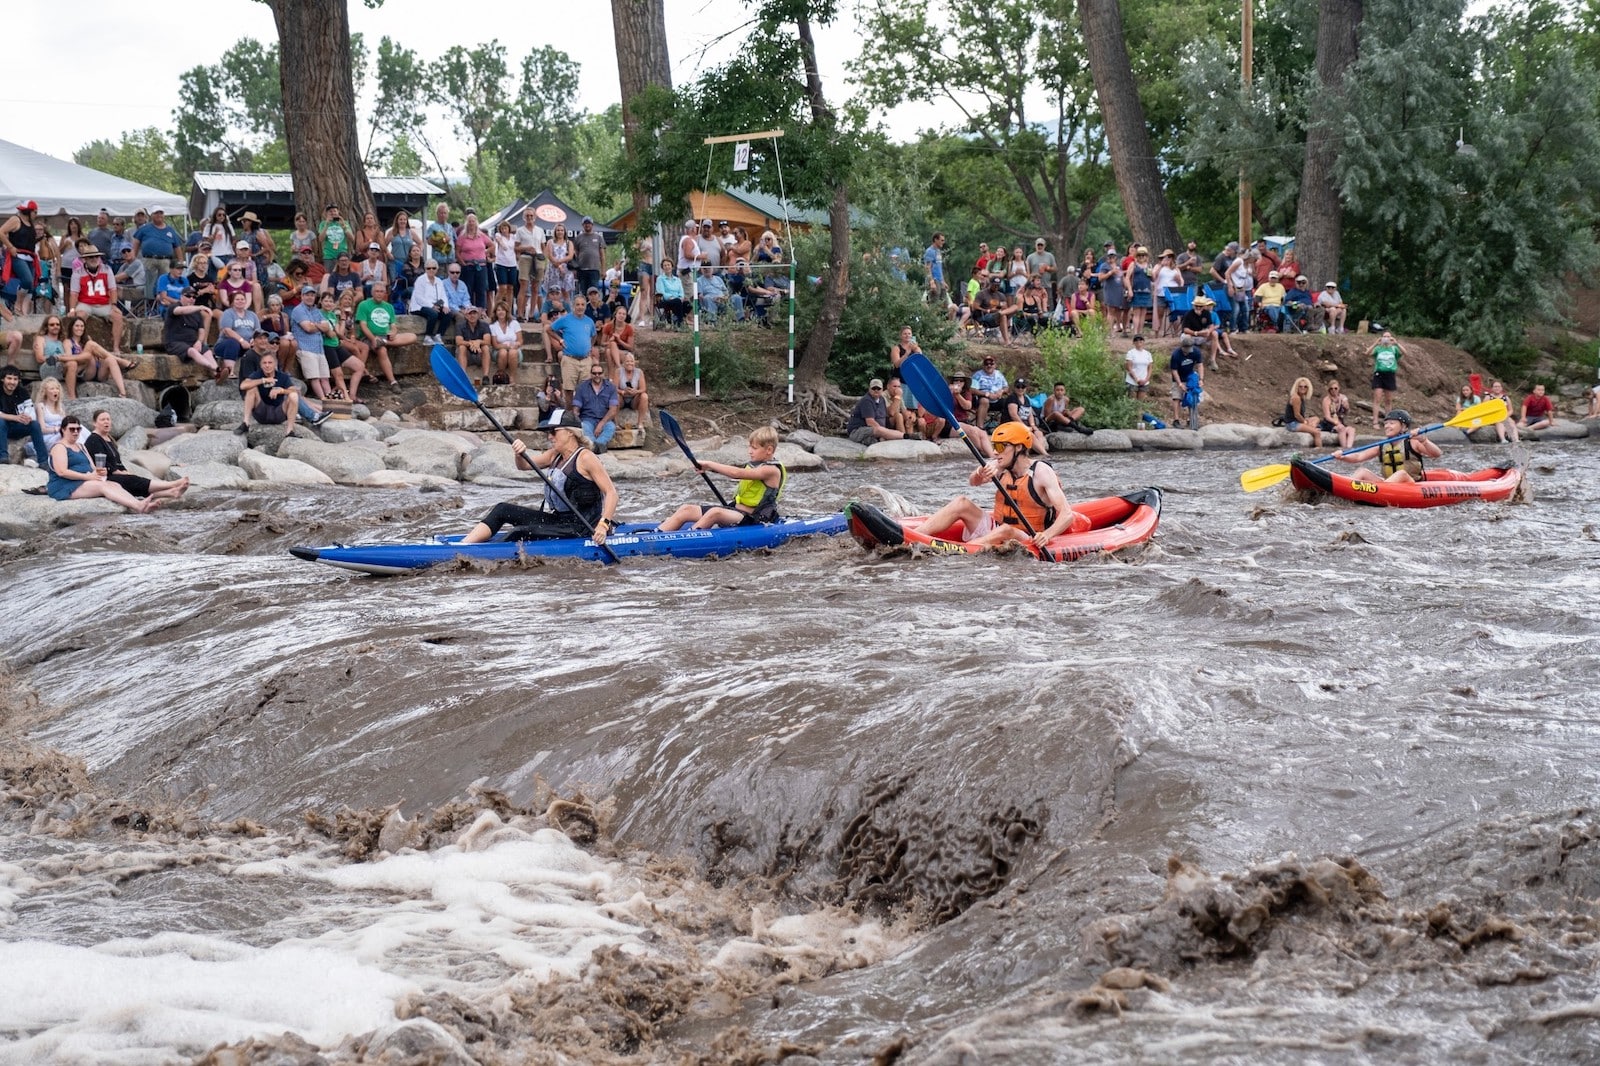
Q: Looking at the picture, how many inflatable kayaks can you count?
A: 3